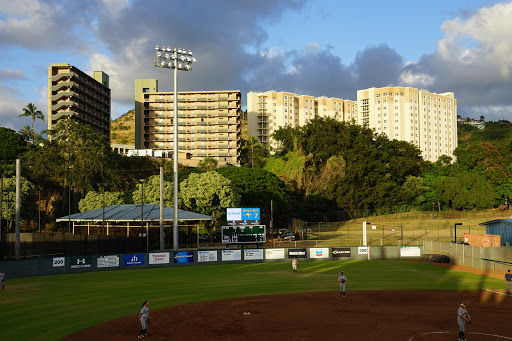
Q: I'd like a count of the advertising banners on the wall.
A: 13